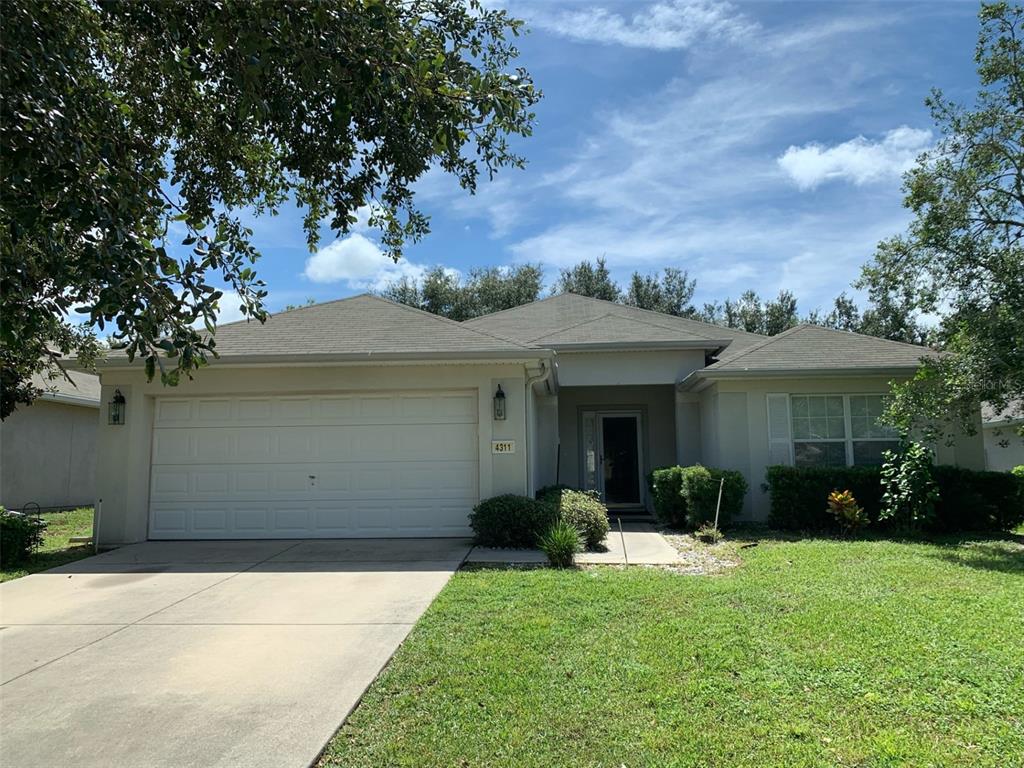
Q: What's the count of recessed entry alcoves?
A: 1